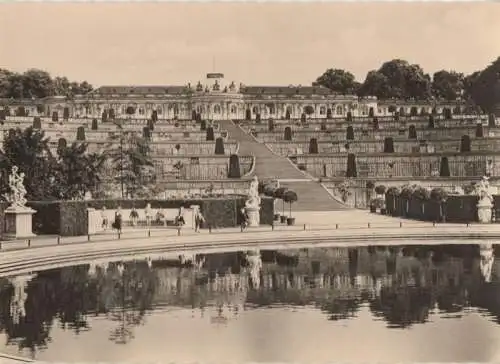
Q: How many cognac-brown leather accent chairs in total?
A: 0